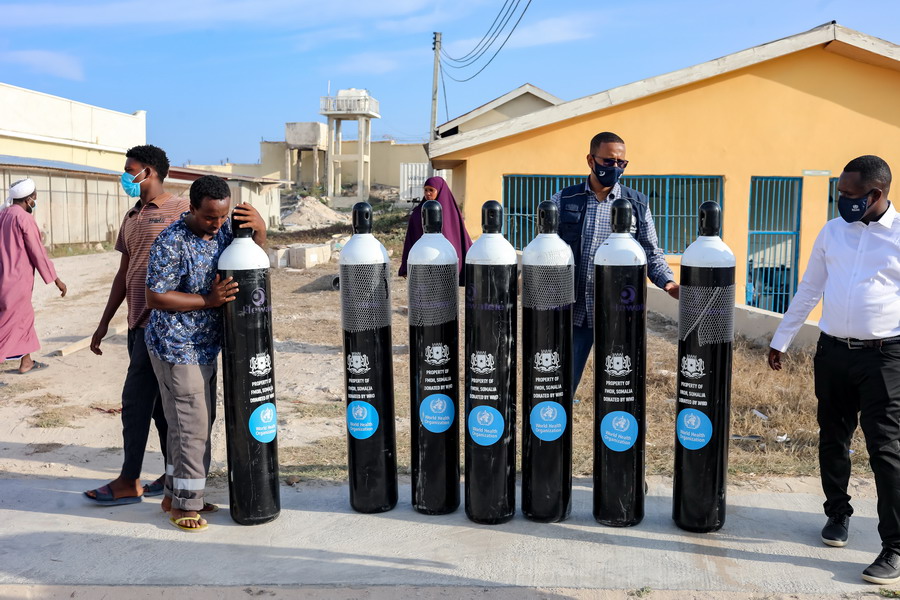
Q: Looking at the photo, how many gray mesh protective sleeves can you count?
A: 4